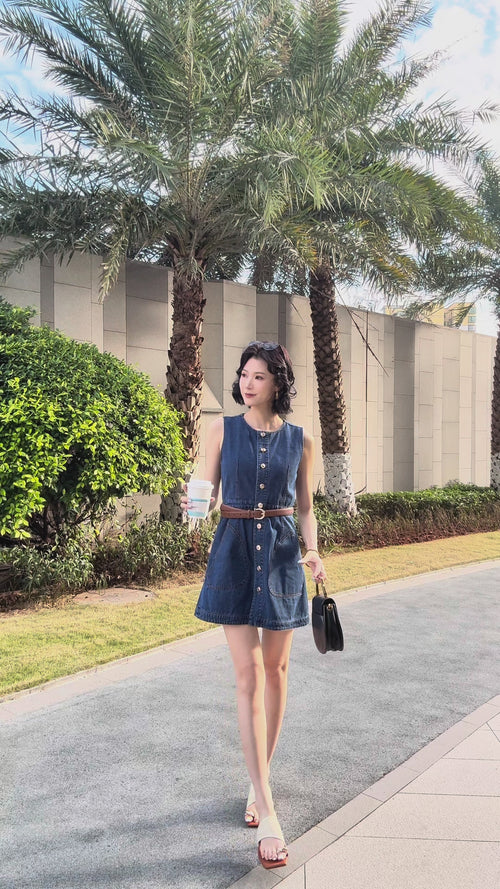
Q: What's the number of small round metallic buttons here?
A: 9